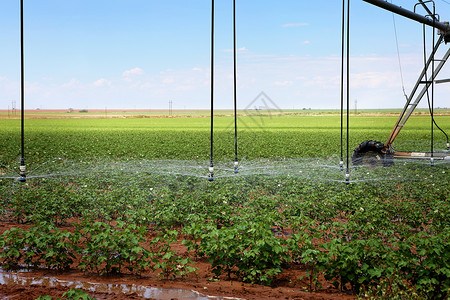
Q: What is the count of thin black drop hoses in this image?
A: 7